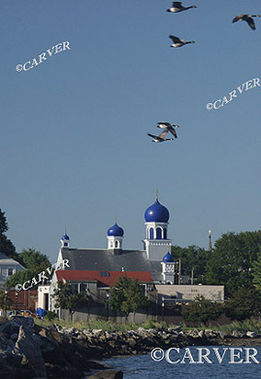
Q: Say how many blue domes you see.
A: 4